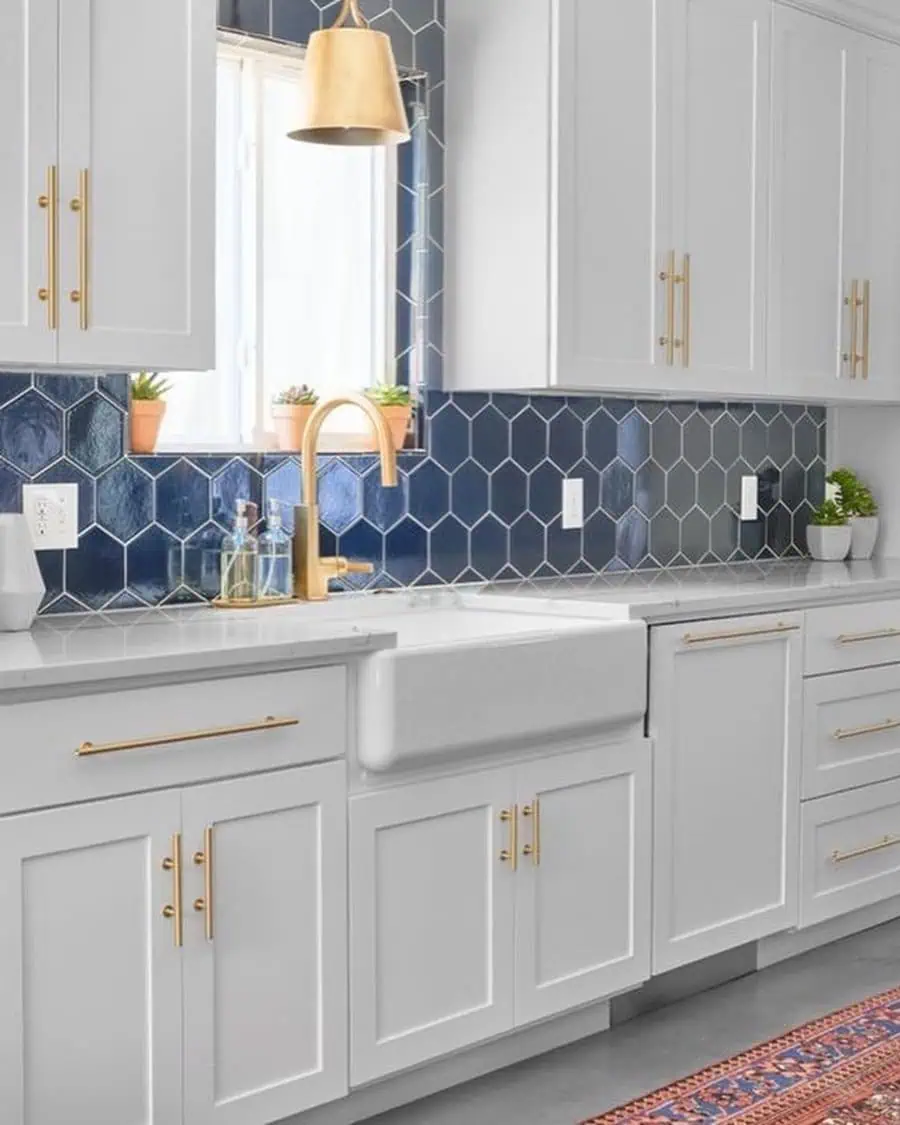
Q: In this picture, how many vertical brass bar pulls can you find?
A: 10